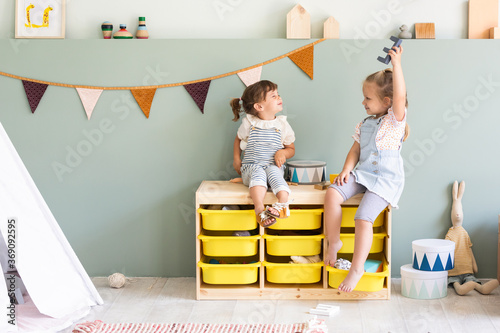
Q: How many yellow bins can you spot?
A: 9